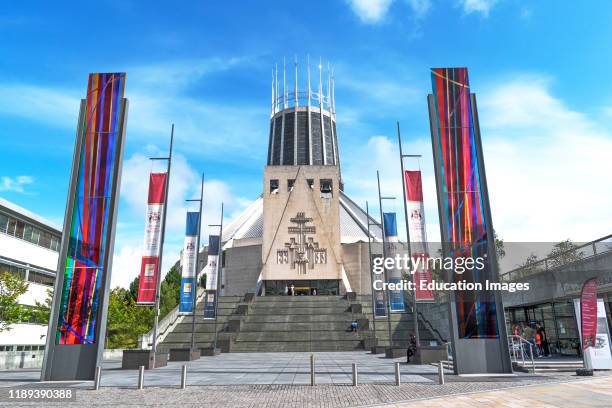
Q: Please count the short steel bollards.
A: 7